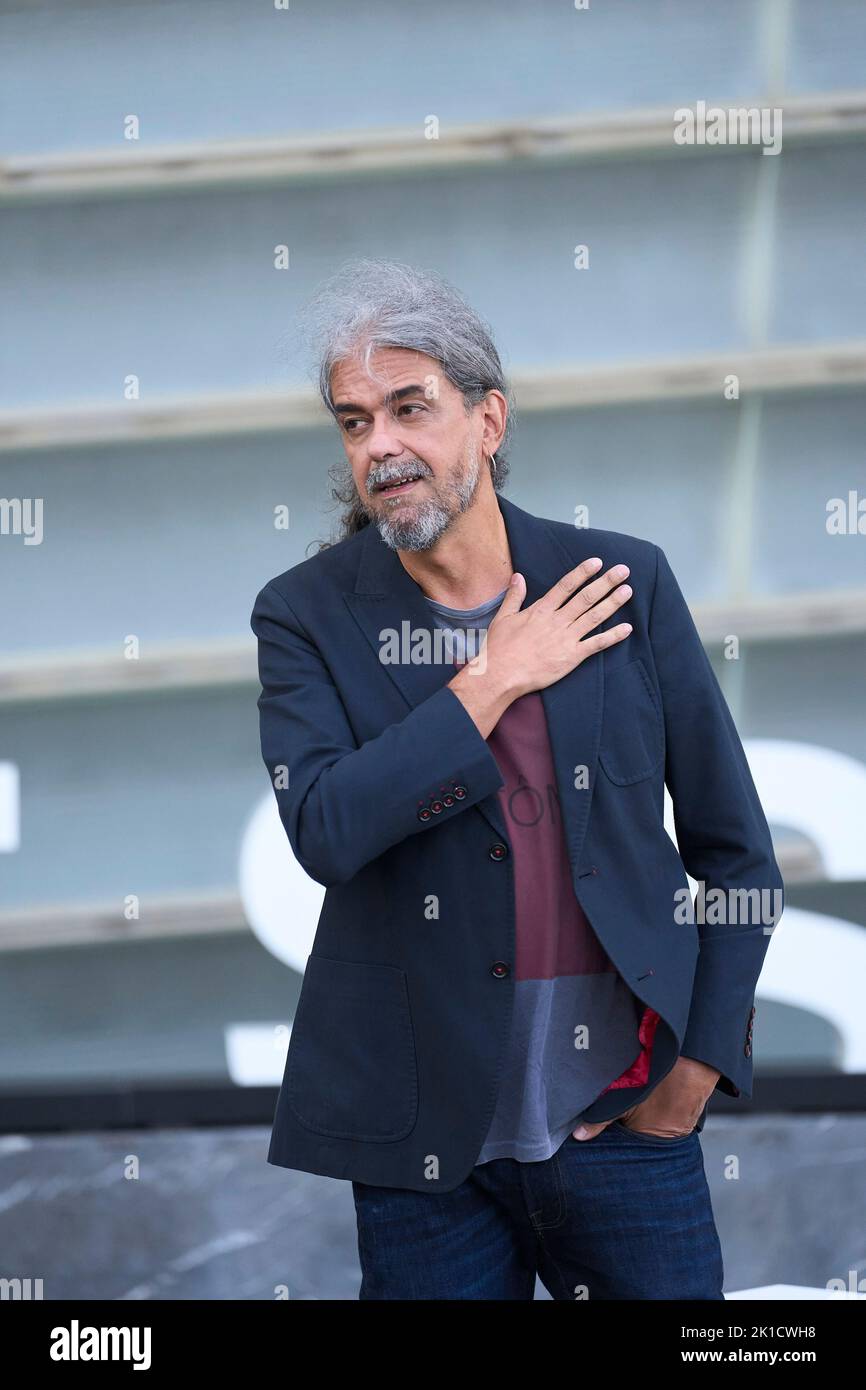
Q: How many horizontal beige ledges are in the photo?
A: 4